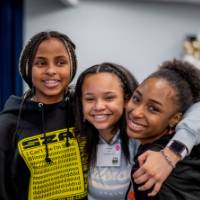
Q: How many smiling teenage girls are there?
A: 3